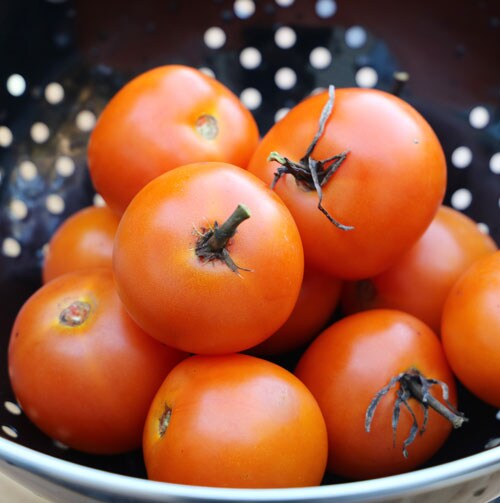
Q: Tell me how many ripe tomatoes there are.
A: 10